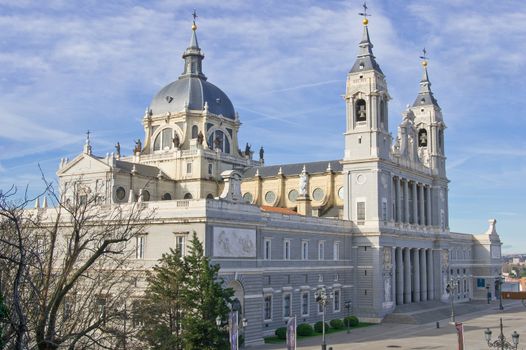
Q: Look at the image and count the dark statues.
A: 7